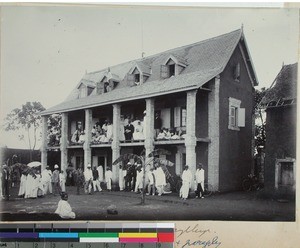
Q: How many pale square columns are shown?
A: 6